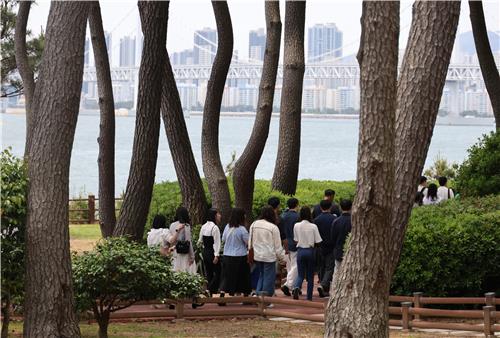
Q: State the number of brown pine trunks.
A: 11